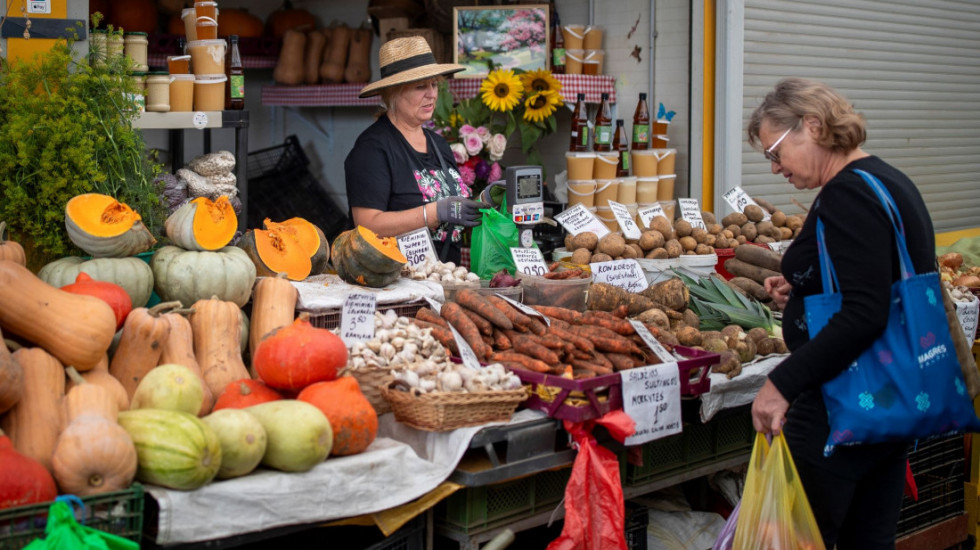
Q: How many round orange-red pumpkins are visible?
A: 5